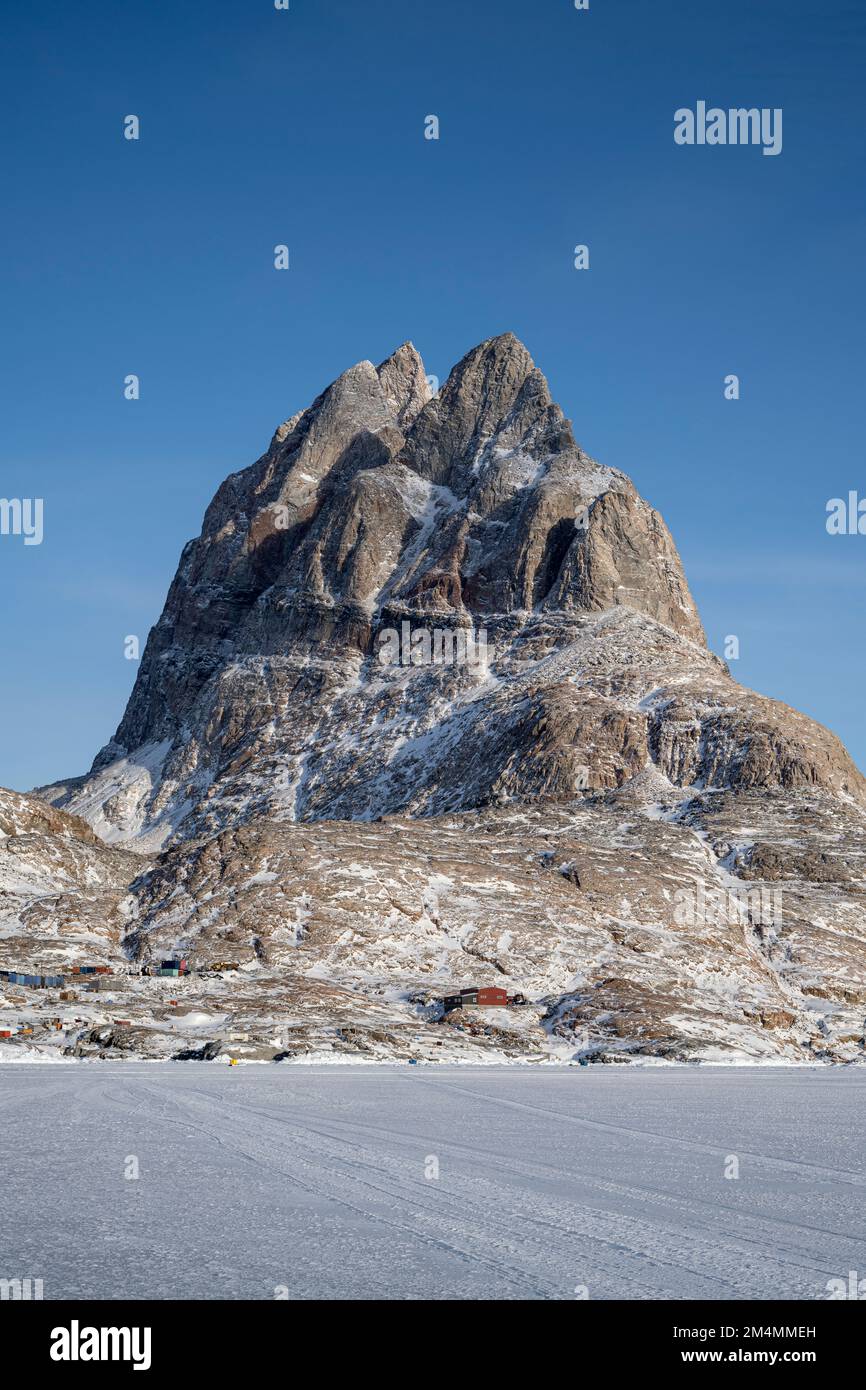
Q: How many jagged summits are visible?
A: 3